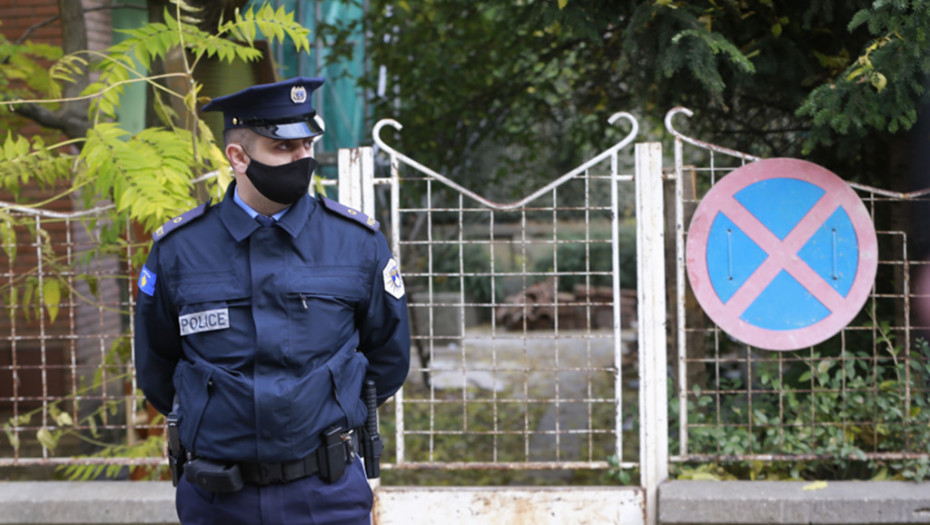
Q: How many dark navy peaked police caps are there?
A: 1